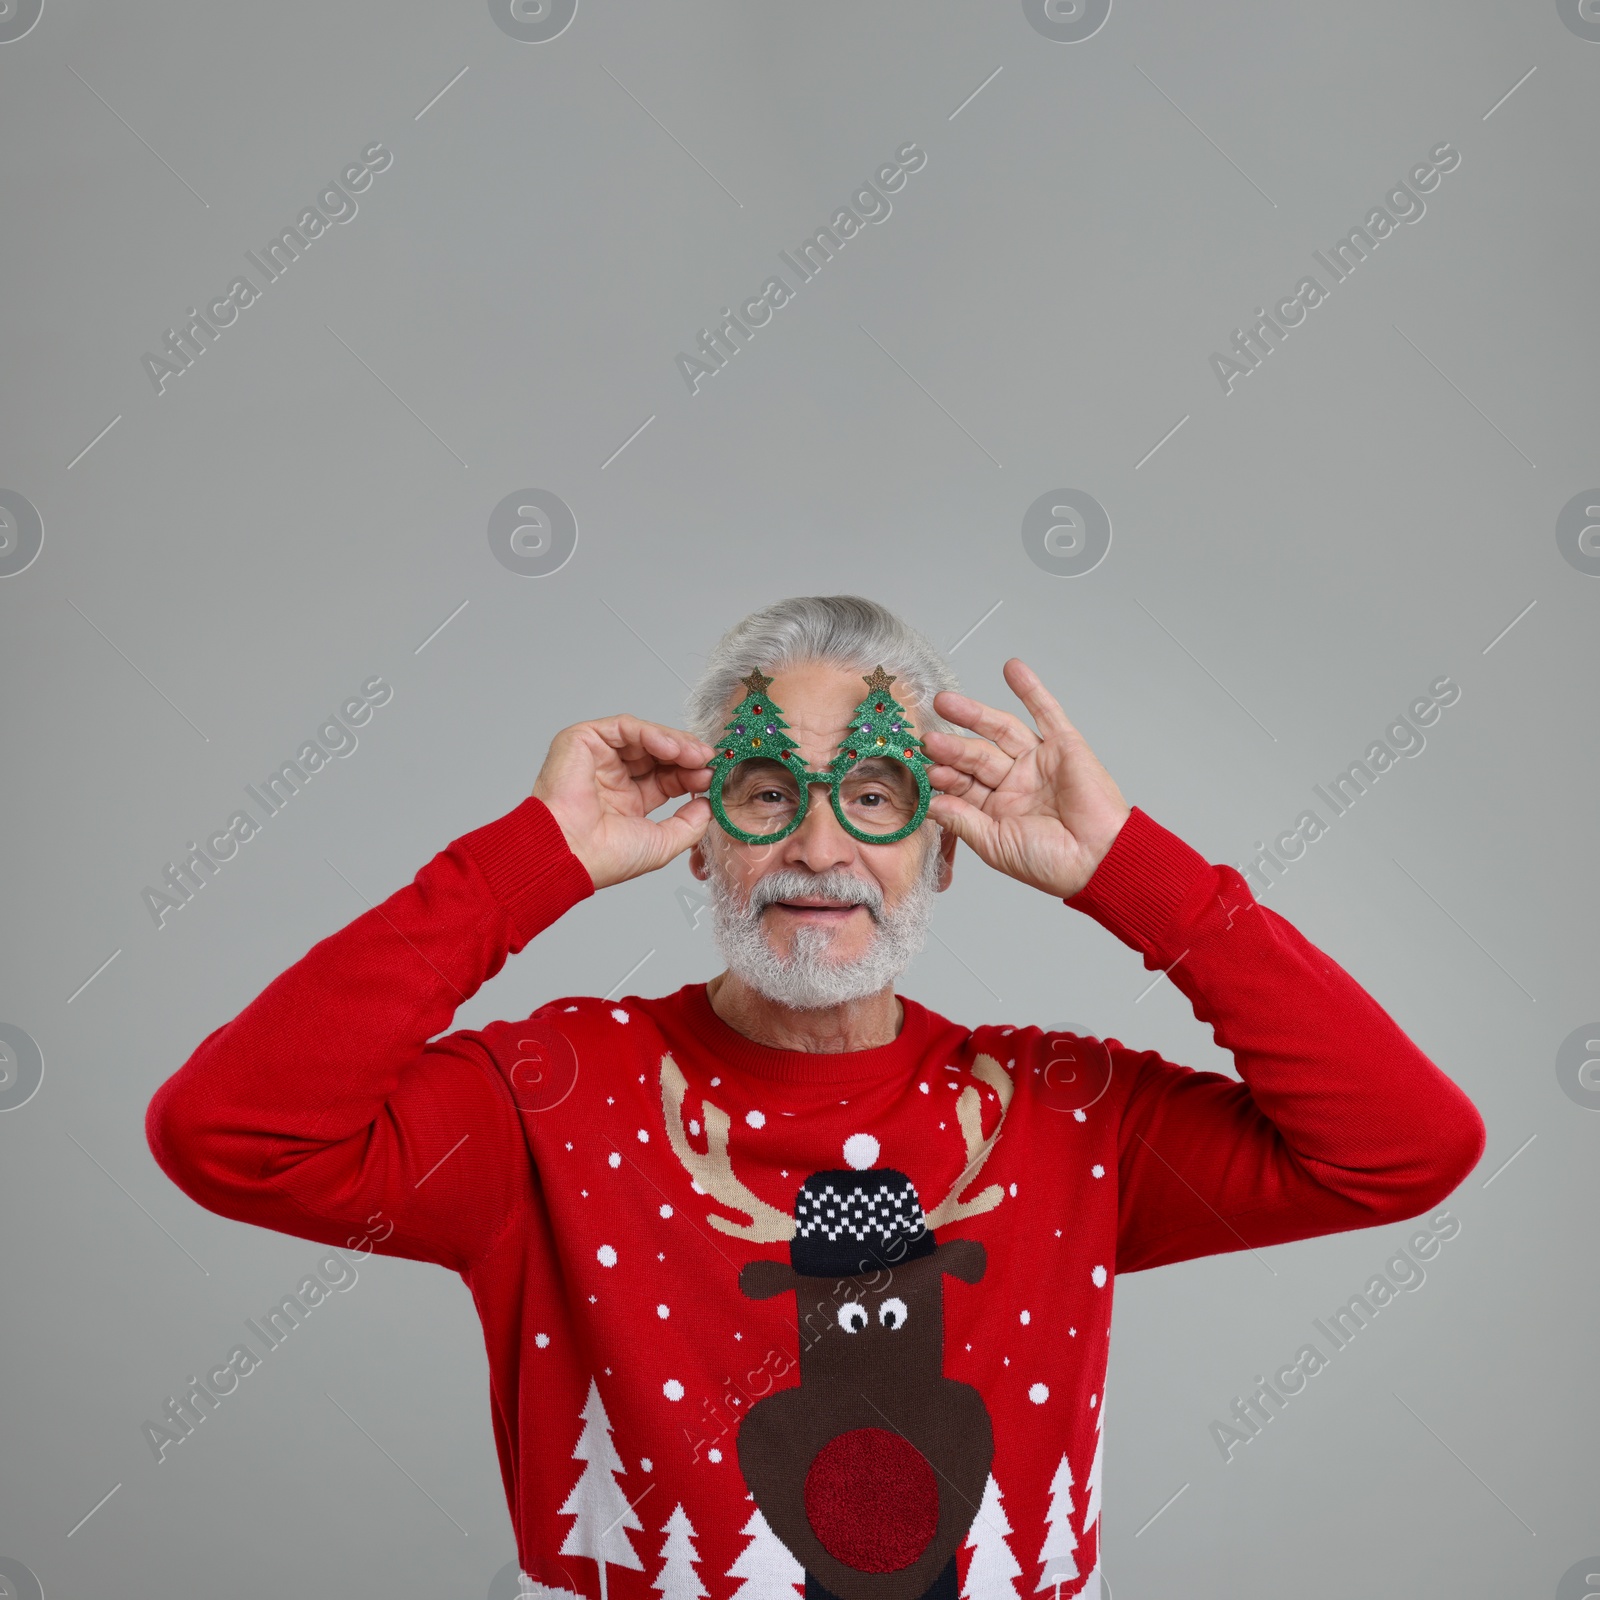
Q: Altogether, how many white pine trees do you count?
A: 6